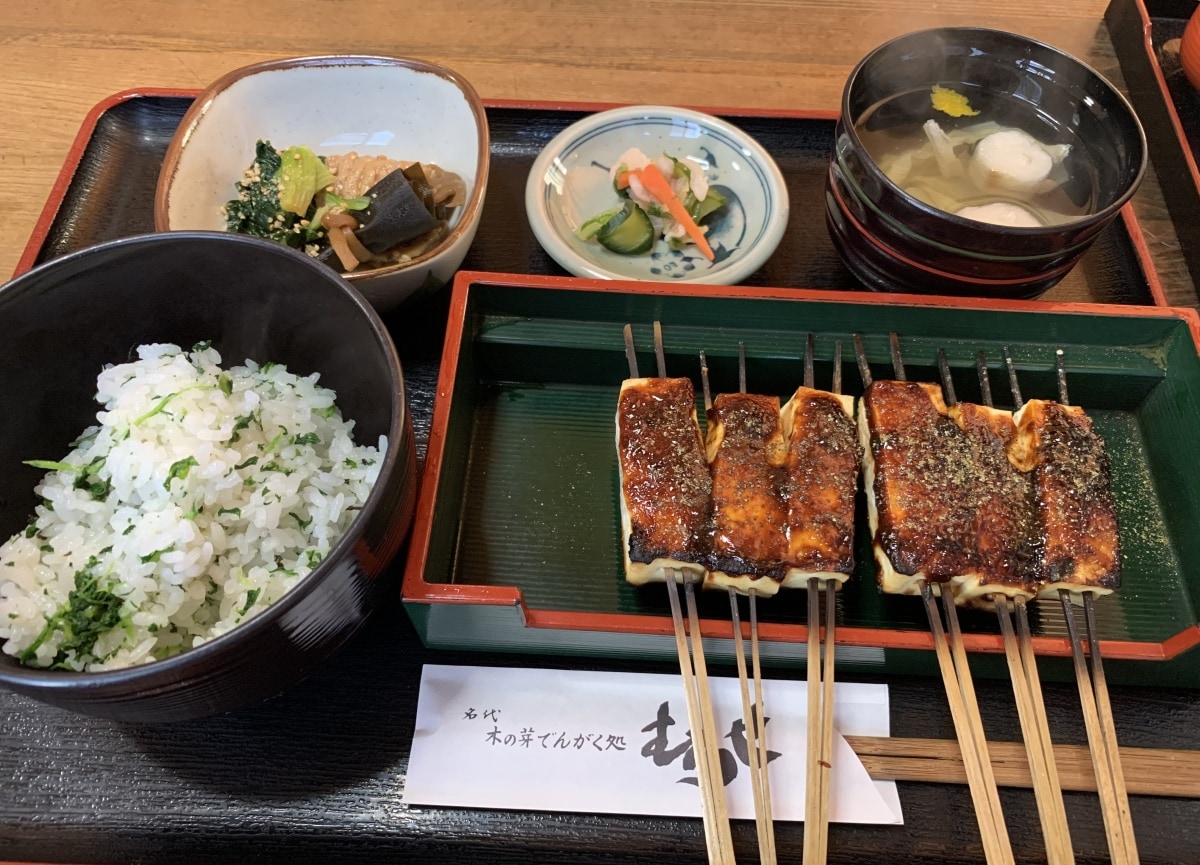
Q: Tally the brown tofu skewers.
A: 6